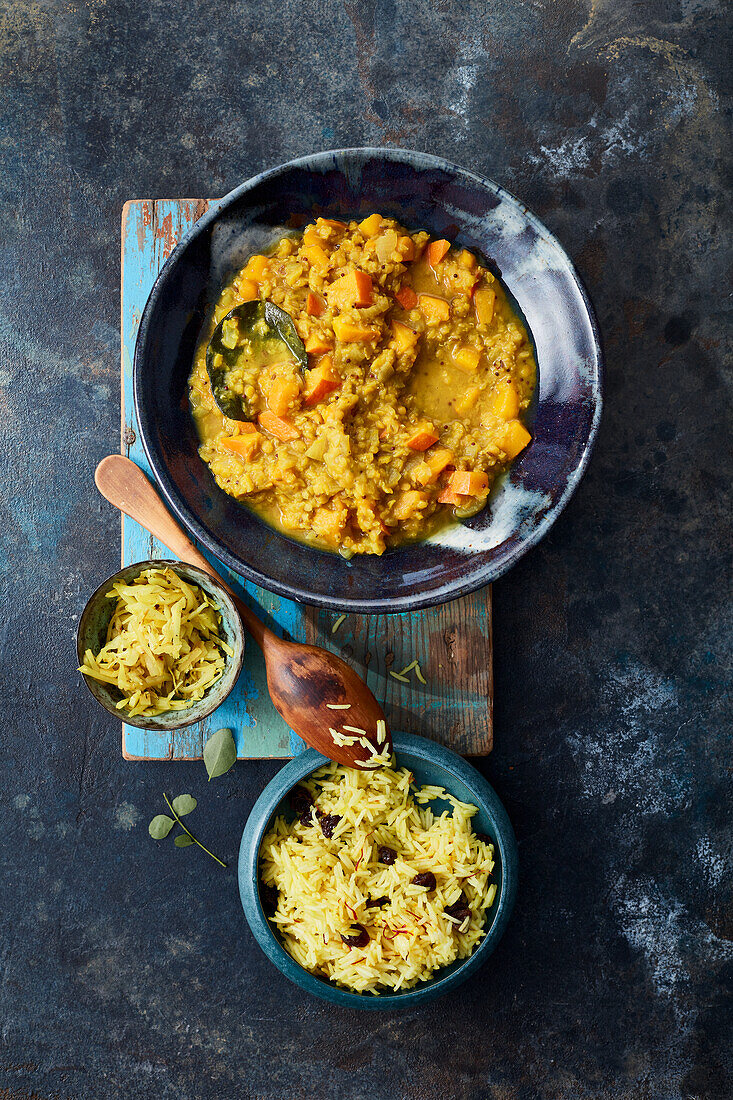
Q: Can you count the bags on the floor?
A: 0